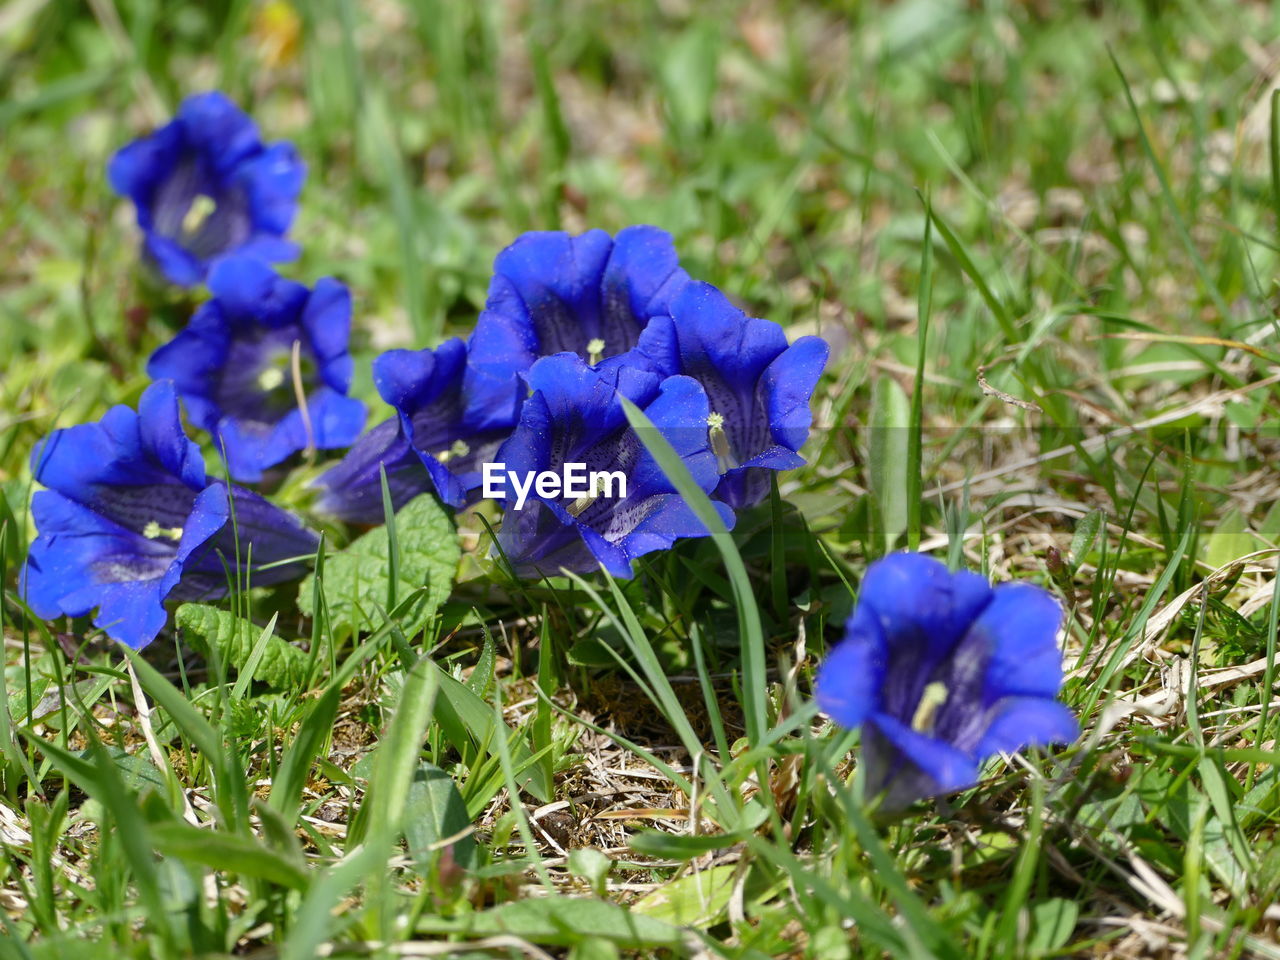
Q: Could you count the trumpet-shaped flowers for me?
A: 8